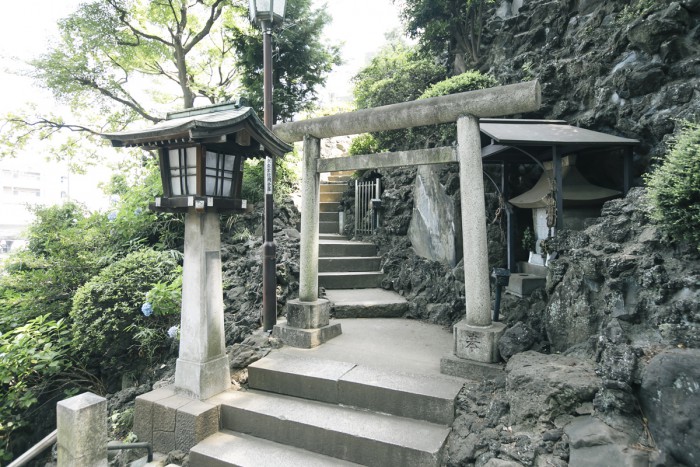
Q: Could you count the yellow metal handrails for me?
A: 0